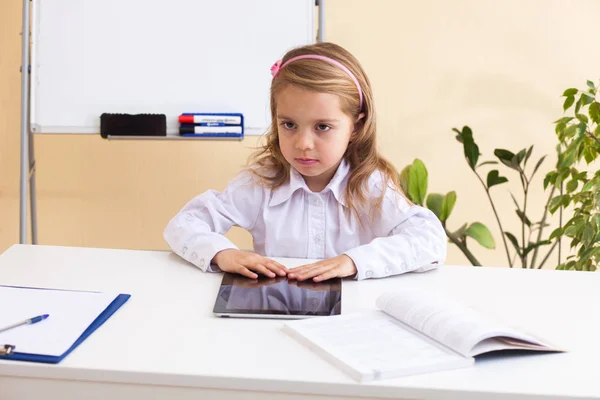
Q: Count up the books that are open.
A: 1